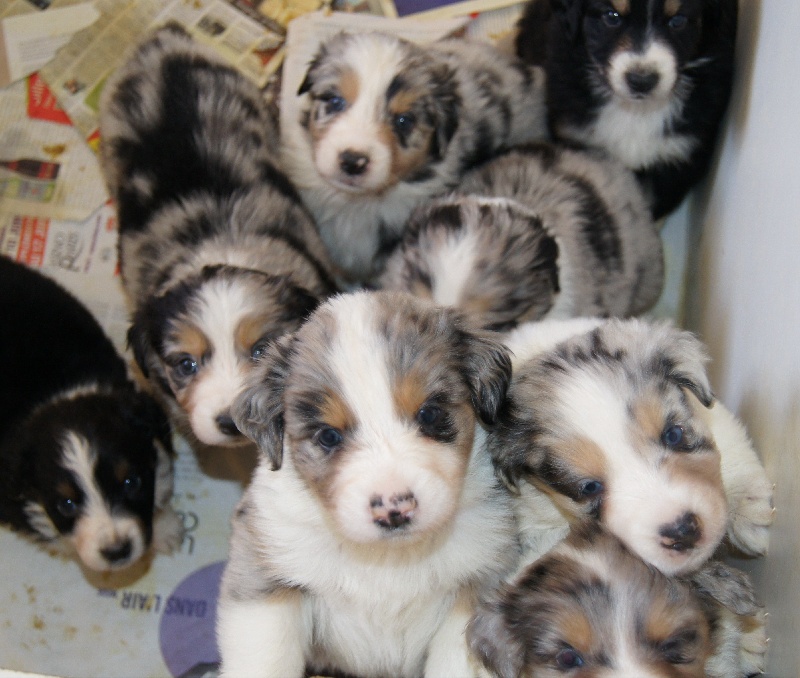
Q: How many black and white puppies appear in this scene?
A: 2